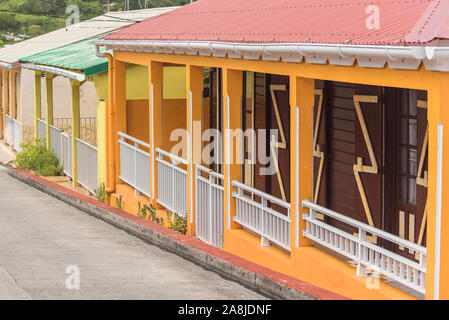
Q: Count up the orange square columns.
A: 6